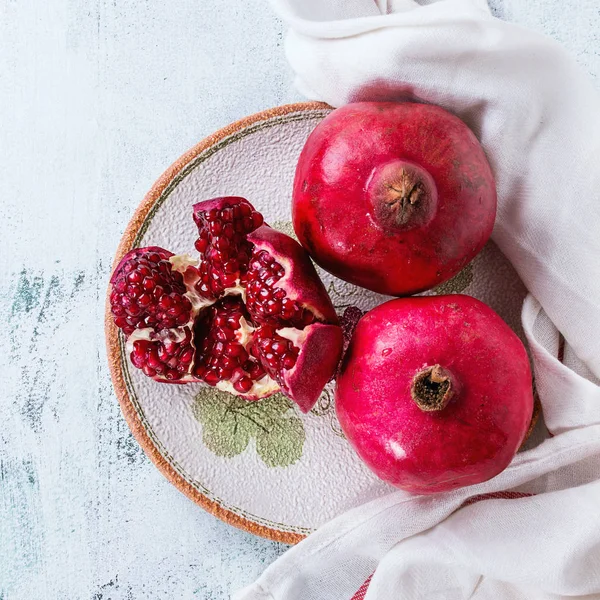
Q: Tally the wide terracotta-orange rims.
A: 1